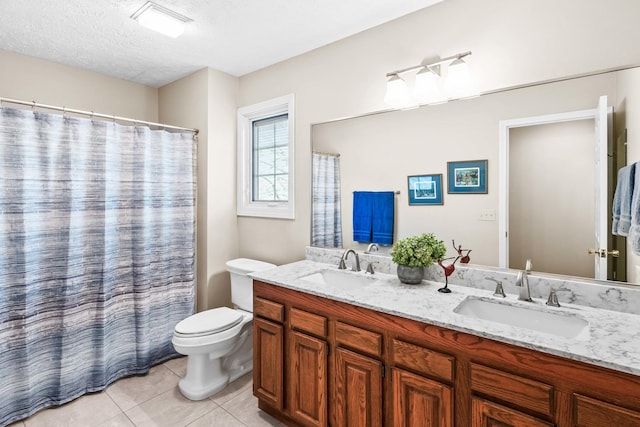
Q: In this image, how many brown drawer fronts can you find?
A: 6